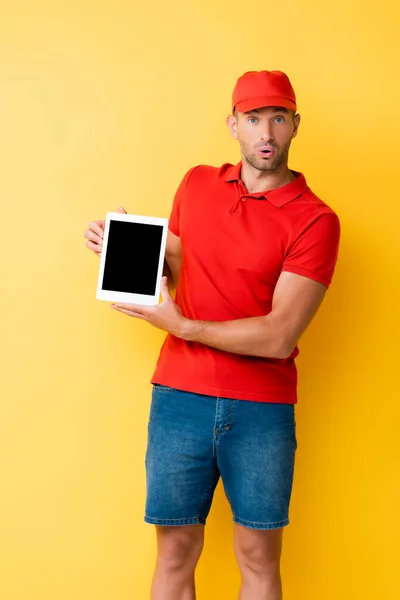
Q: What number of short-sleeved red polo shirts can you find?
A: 1